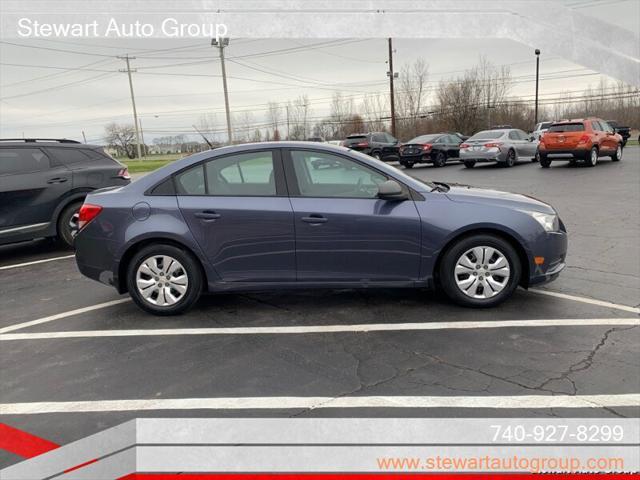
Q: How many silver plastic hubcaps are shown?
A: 2